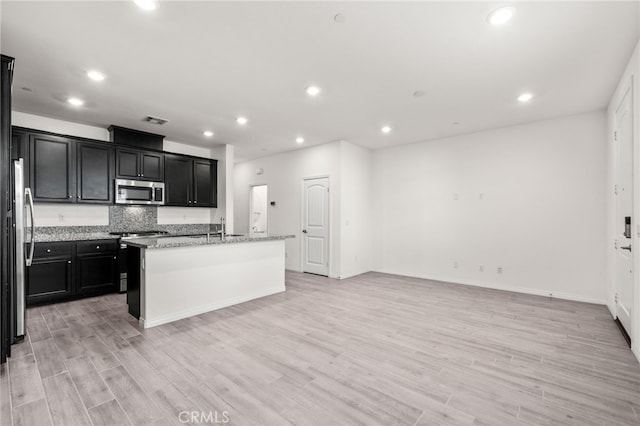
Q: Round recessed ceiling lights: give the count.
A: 10